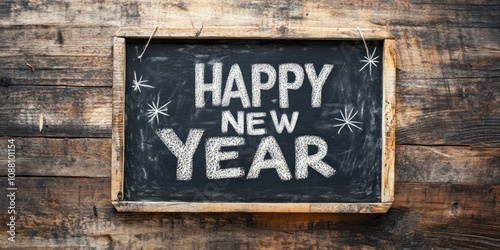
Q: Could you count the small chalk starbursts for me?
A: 4